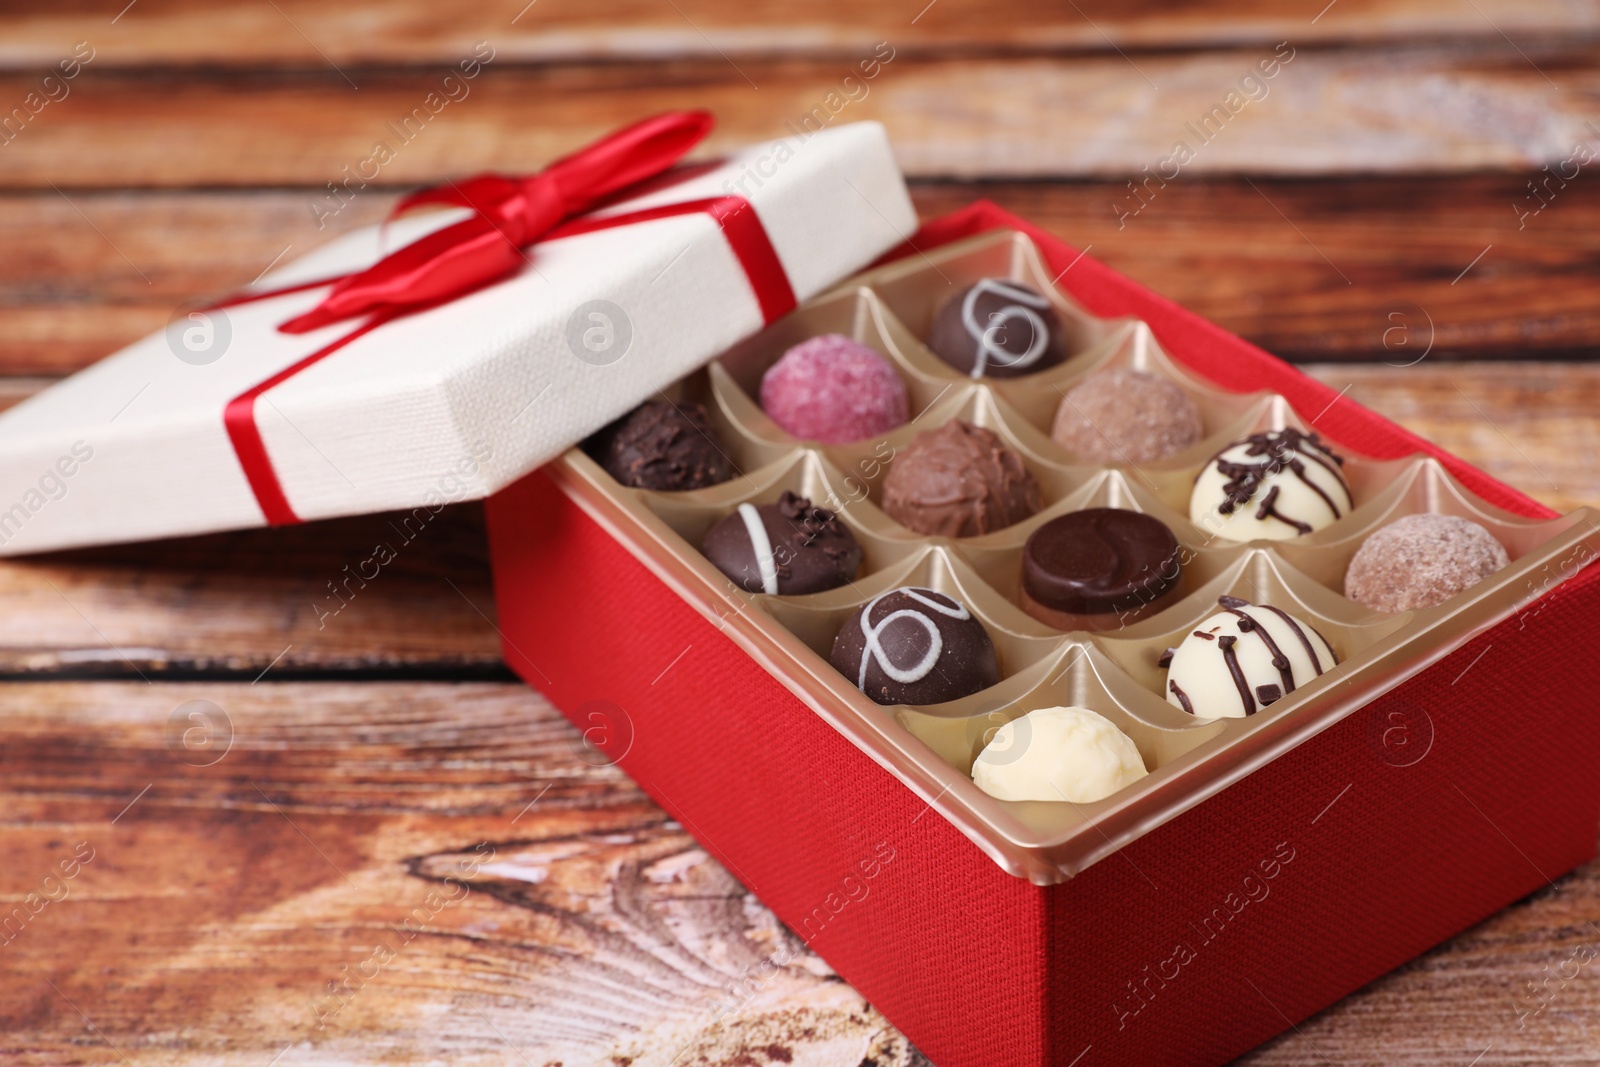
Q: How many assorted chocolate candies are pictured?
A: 12